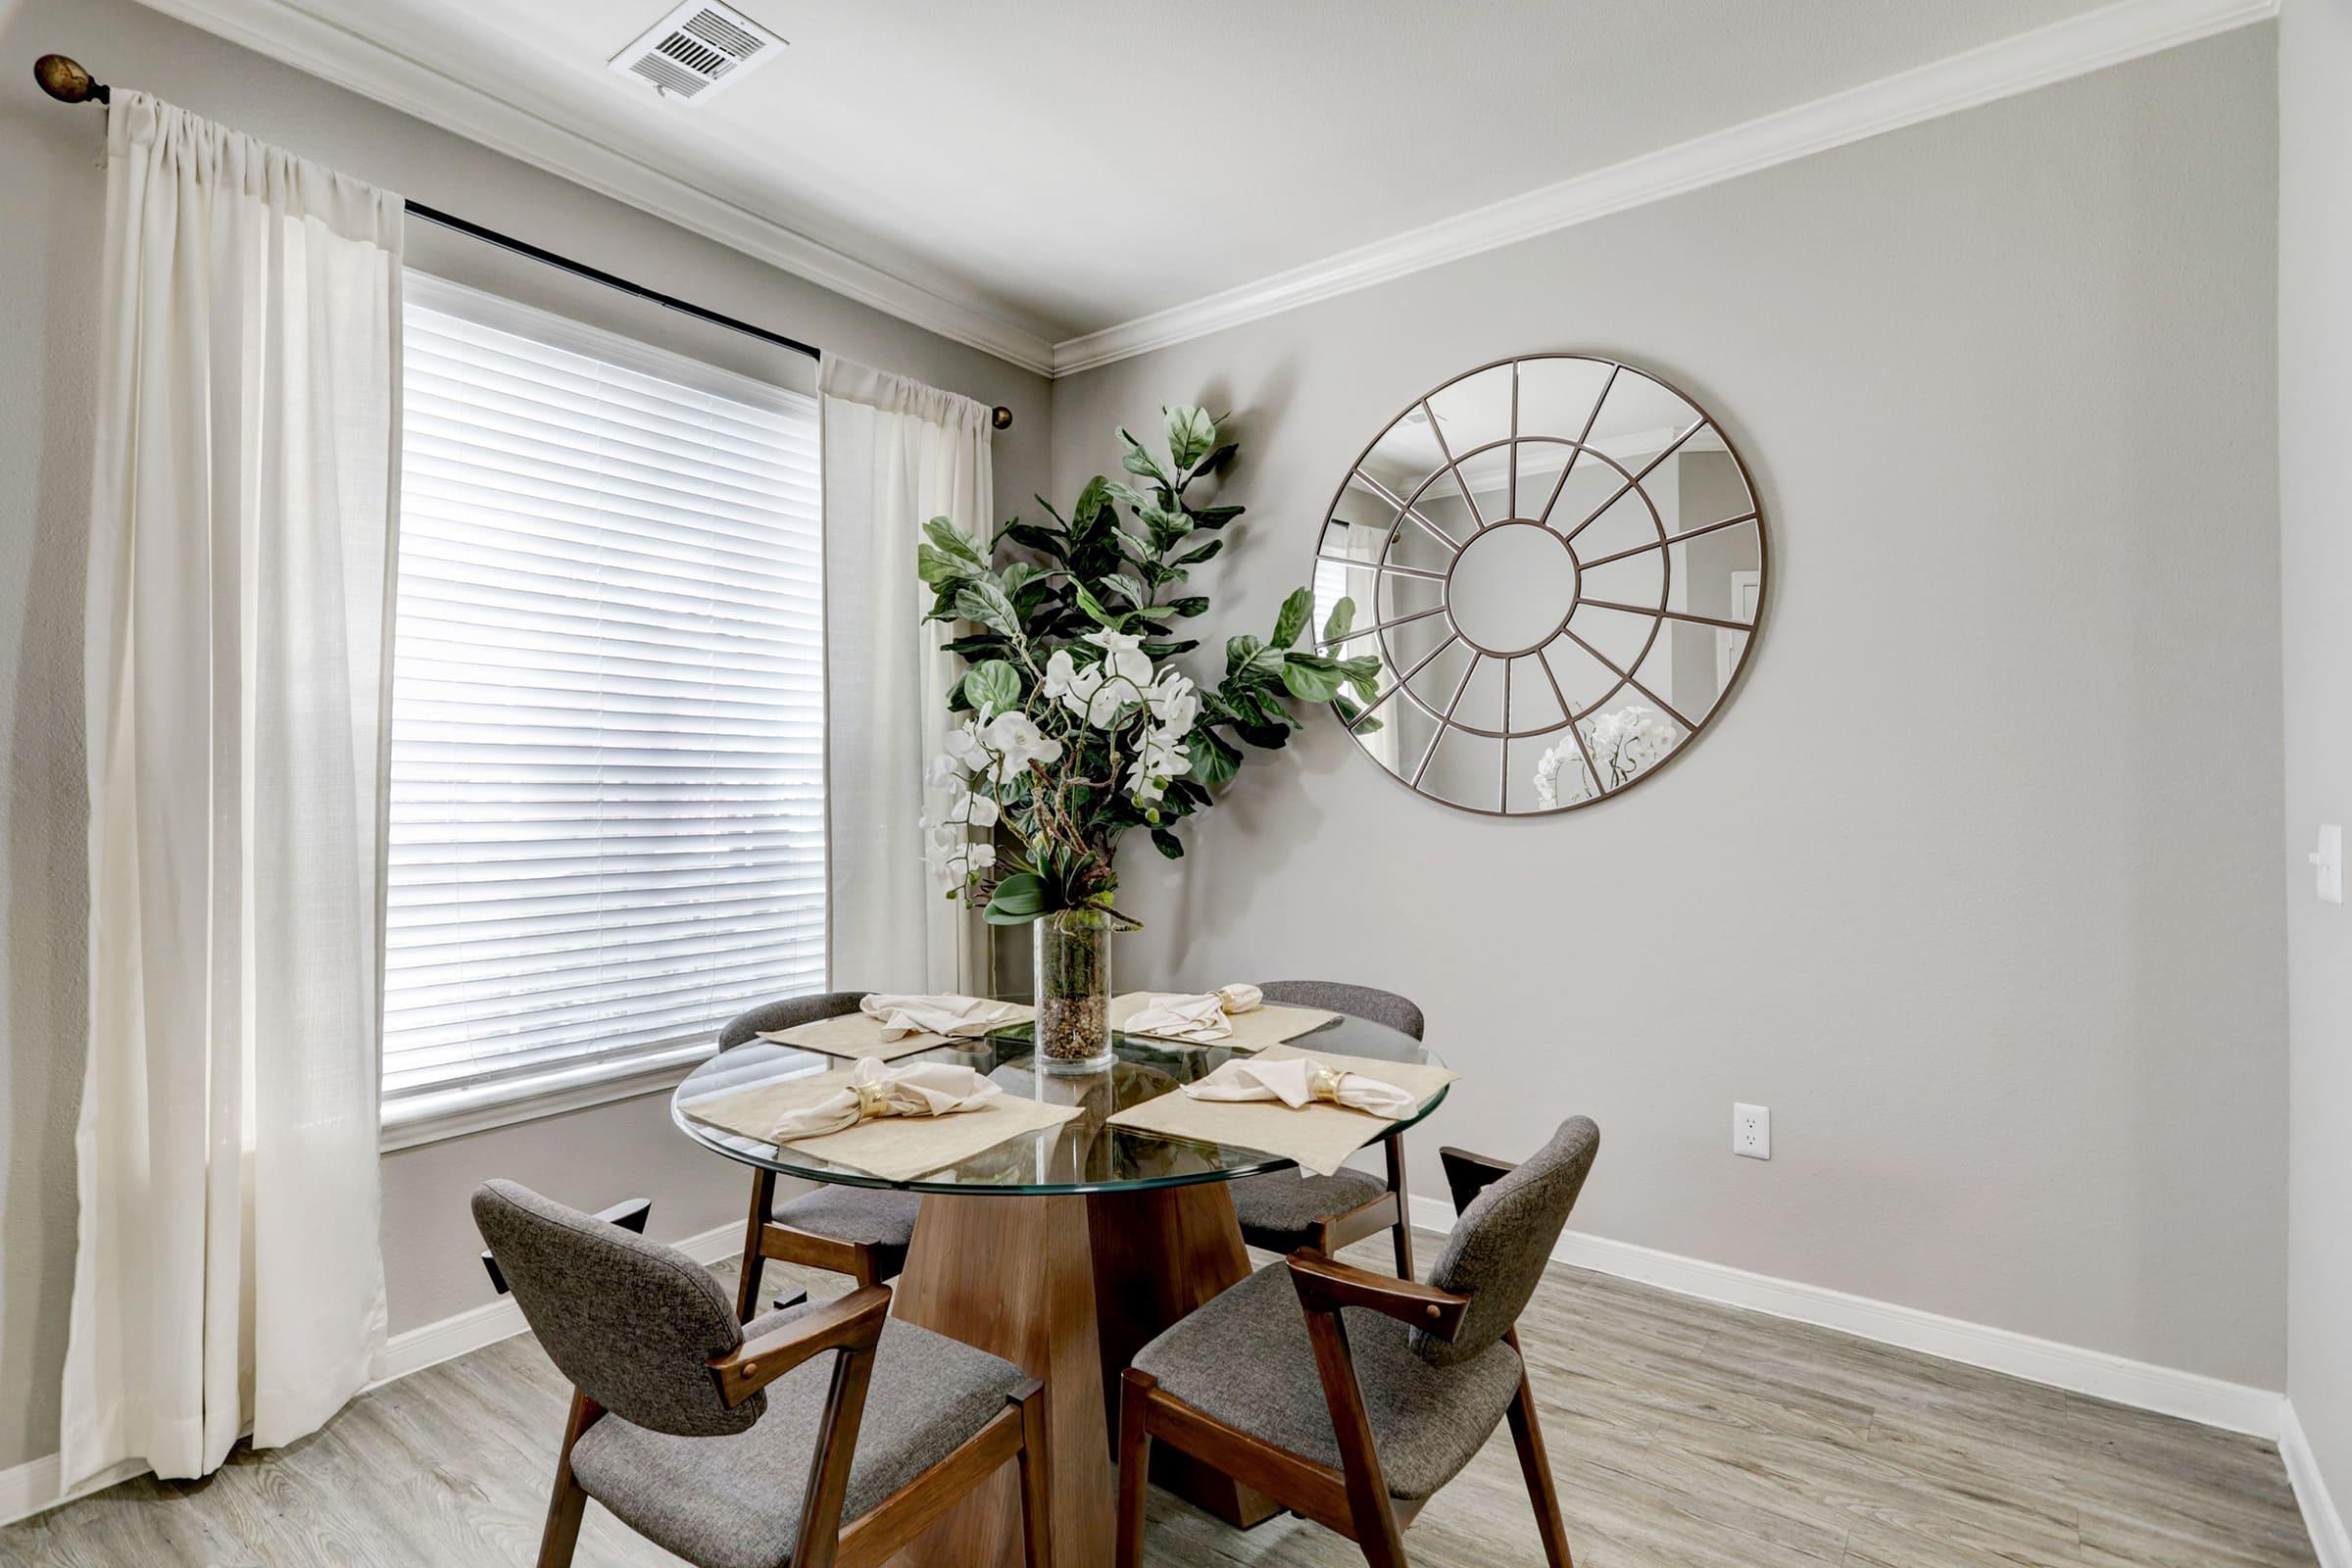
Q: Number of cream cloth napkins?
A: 4